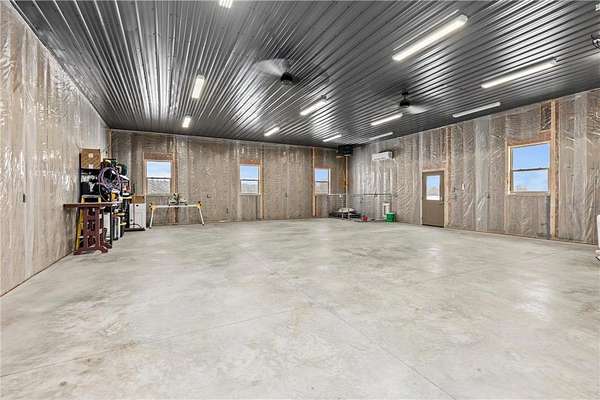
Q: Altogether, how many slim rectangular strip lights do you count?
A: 11